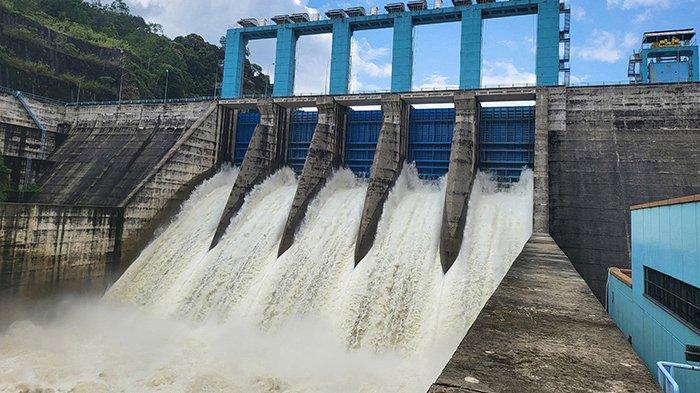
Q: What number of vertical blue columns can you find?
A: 6